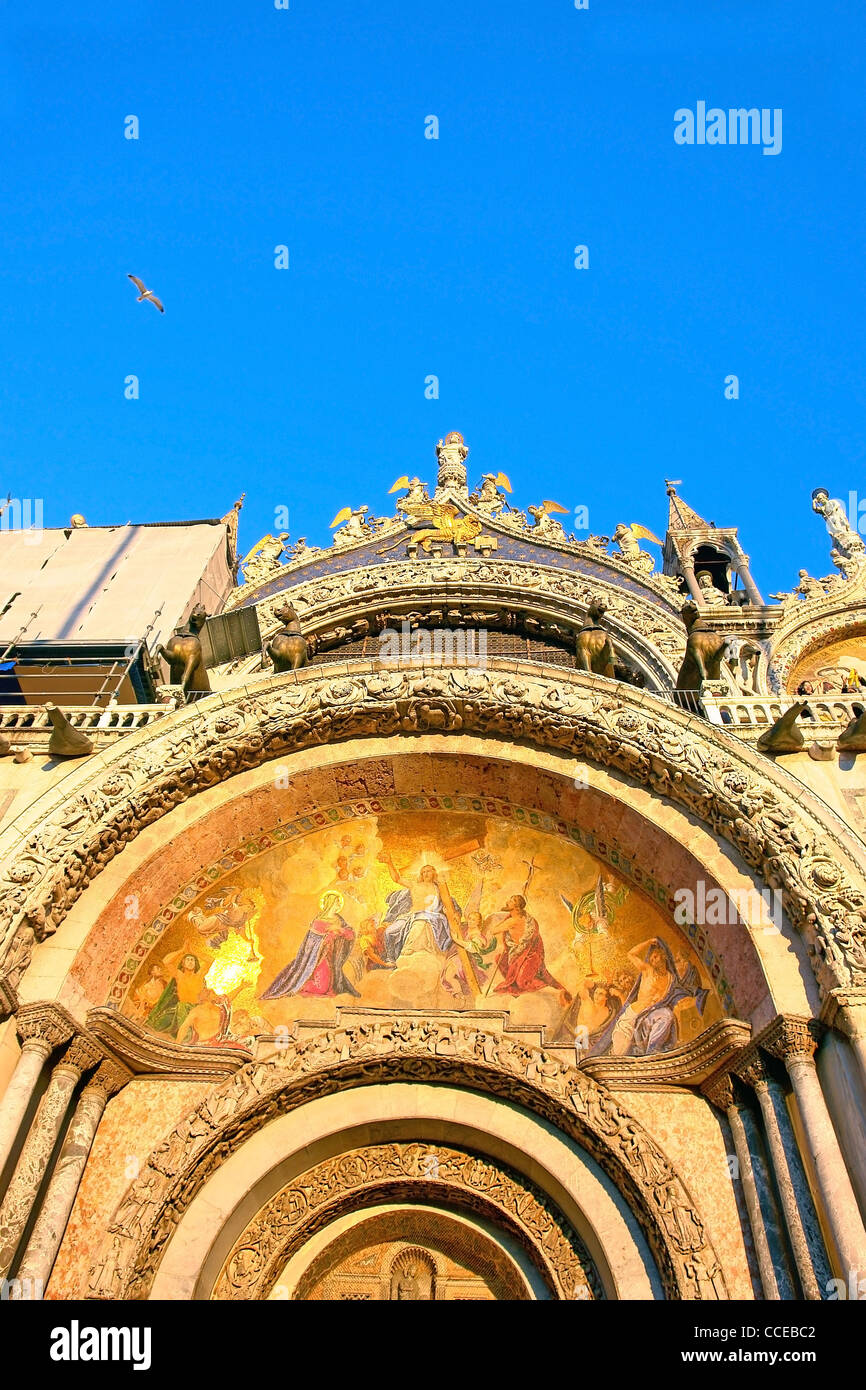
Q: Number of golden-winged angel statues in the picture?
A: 6